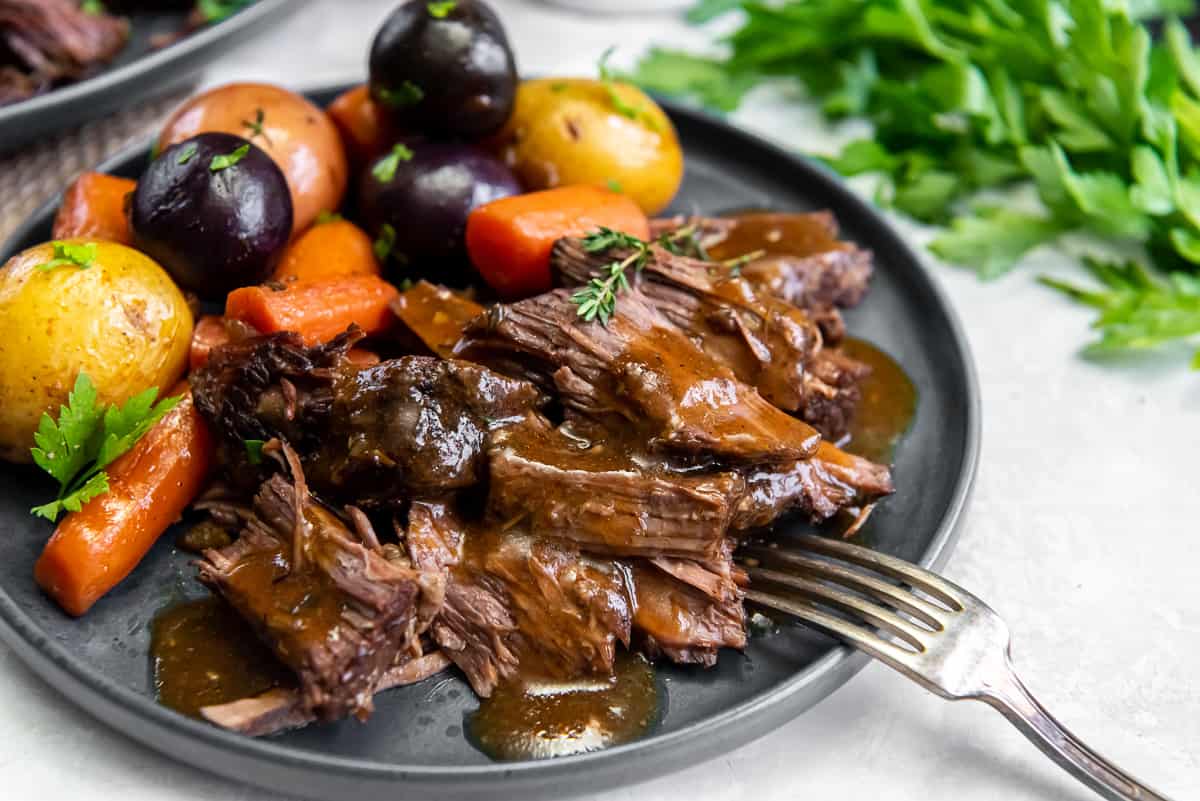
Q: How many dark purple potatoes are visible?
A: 3